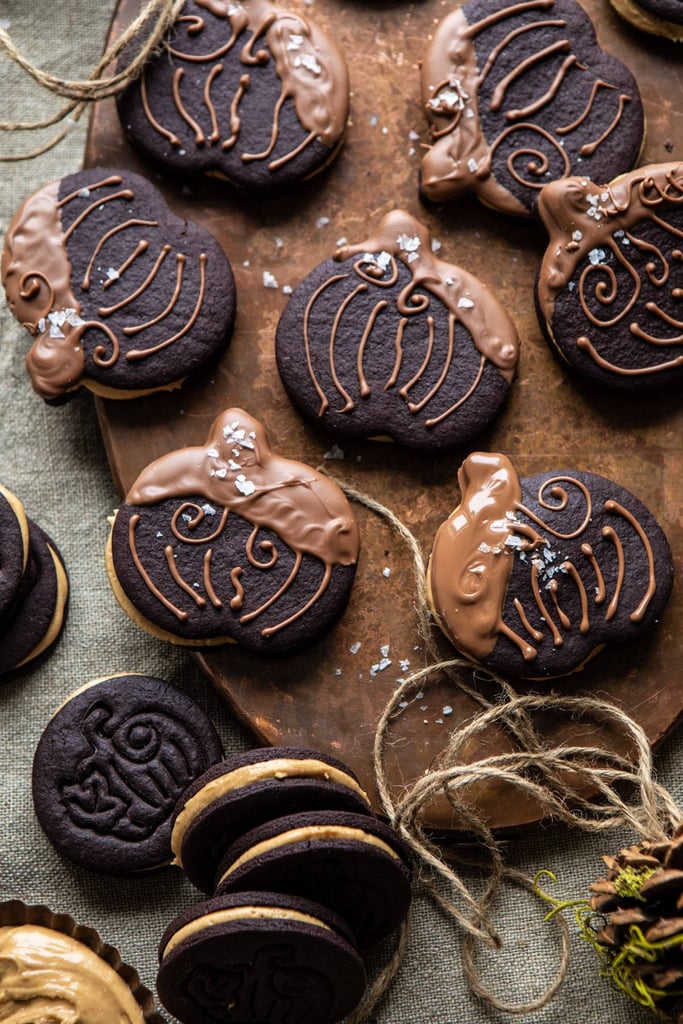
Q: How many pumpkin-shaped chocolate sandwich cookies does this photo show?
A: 7